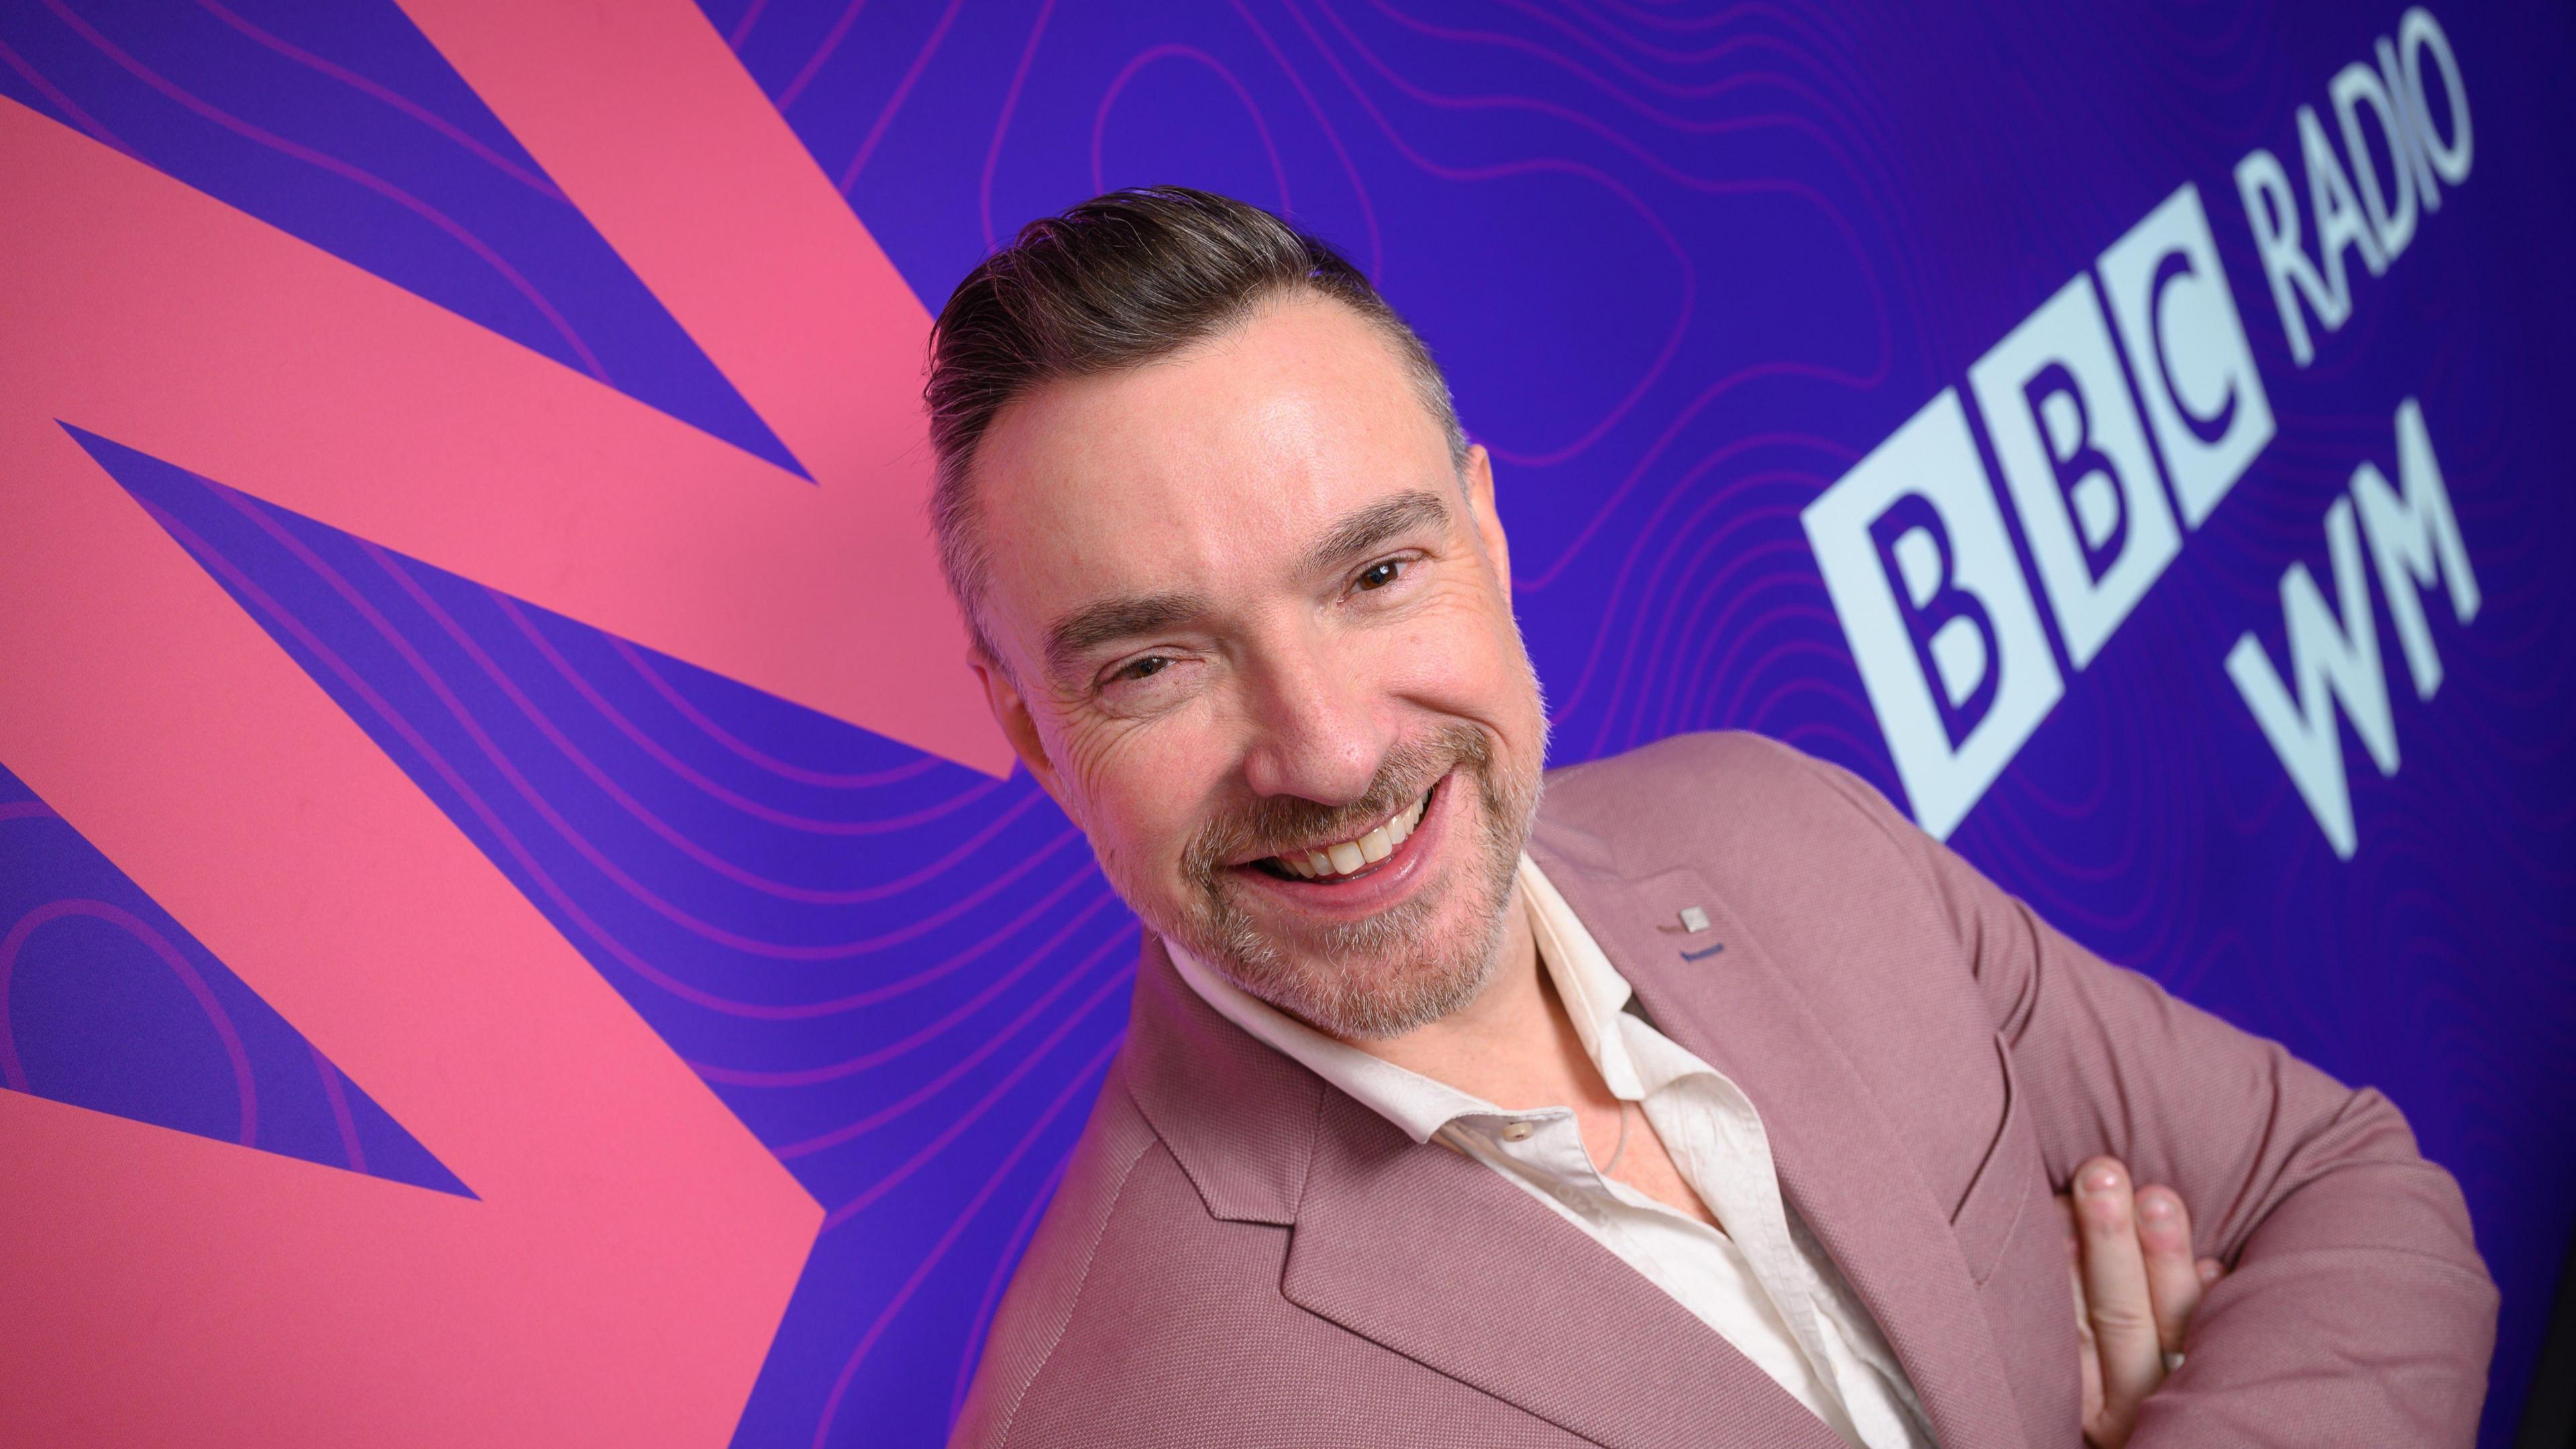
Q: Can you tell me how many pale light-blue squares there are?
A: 3